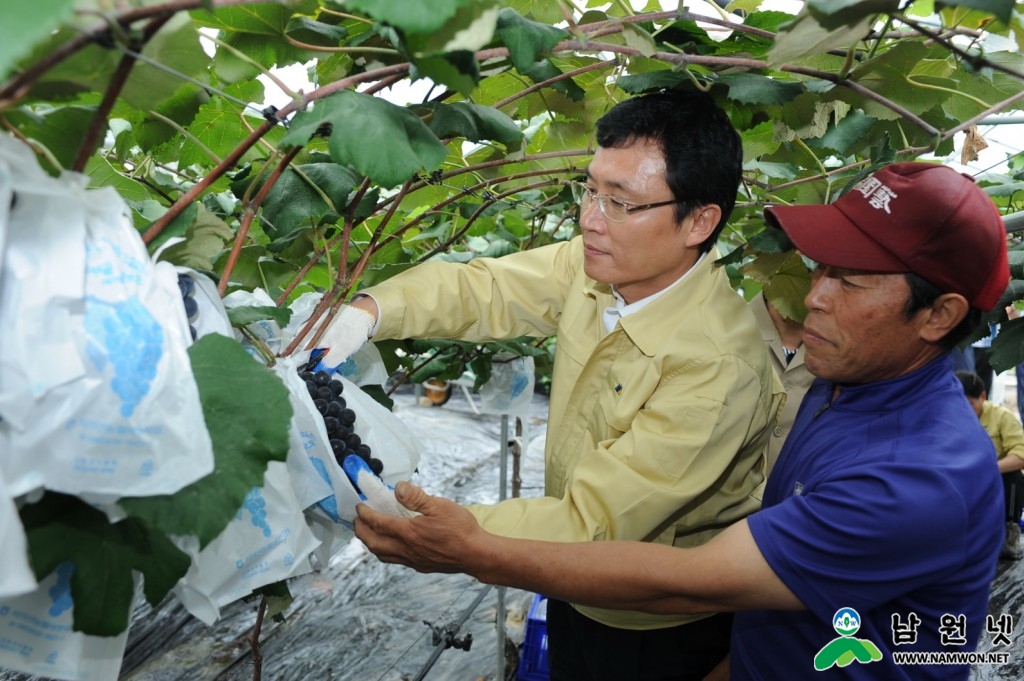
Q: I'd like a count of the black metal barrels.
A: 0